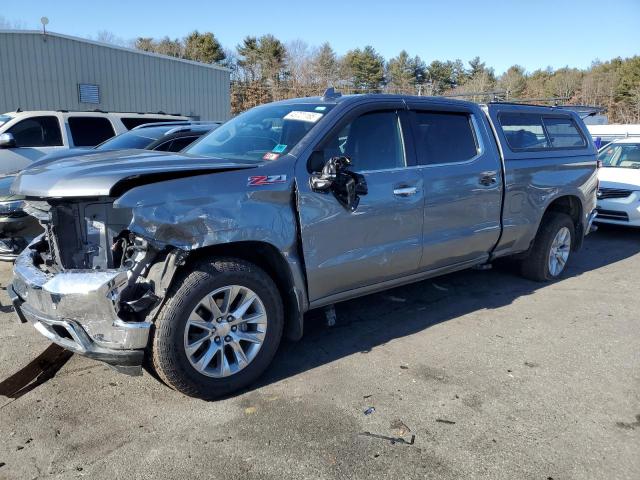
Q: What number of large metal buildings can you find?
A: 1